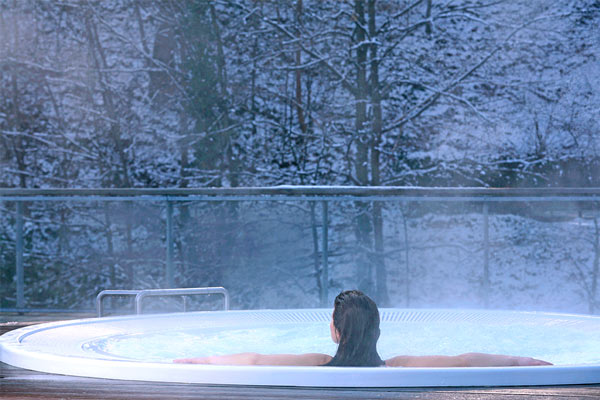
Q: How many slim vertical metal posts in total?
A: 4